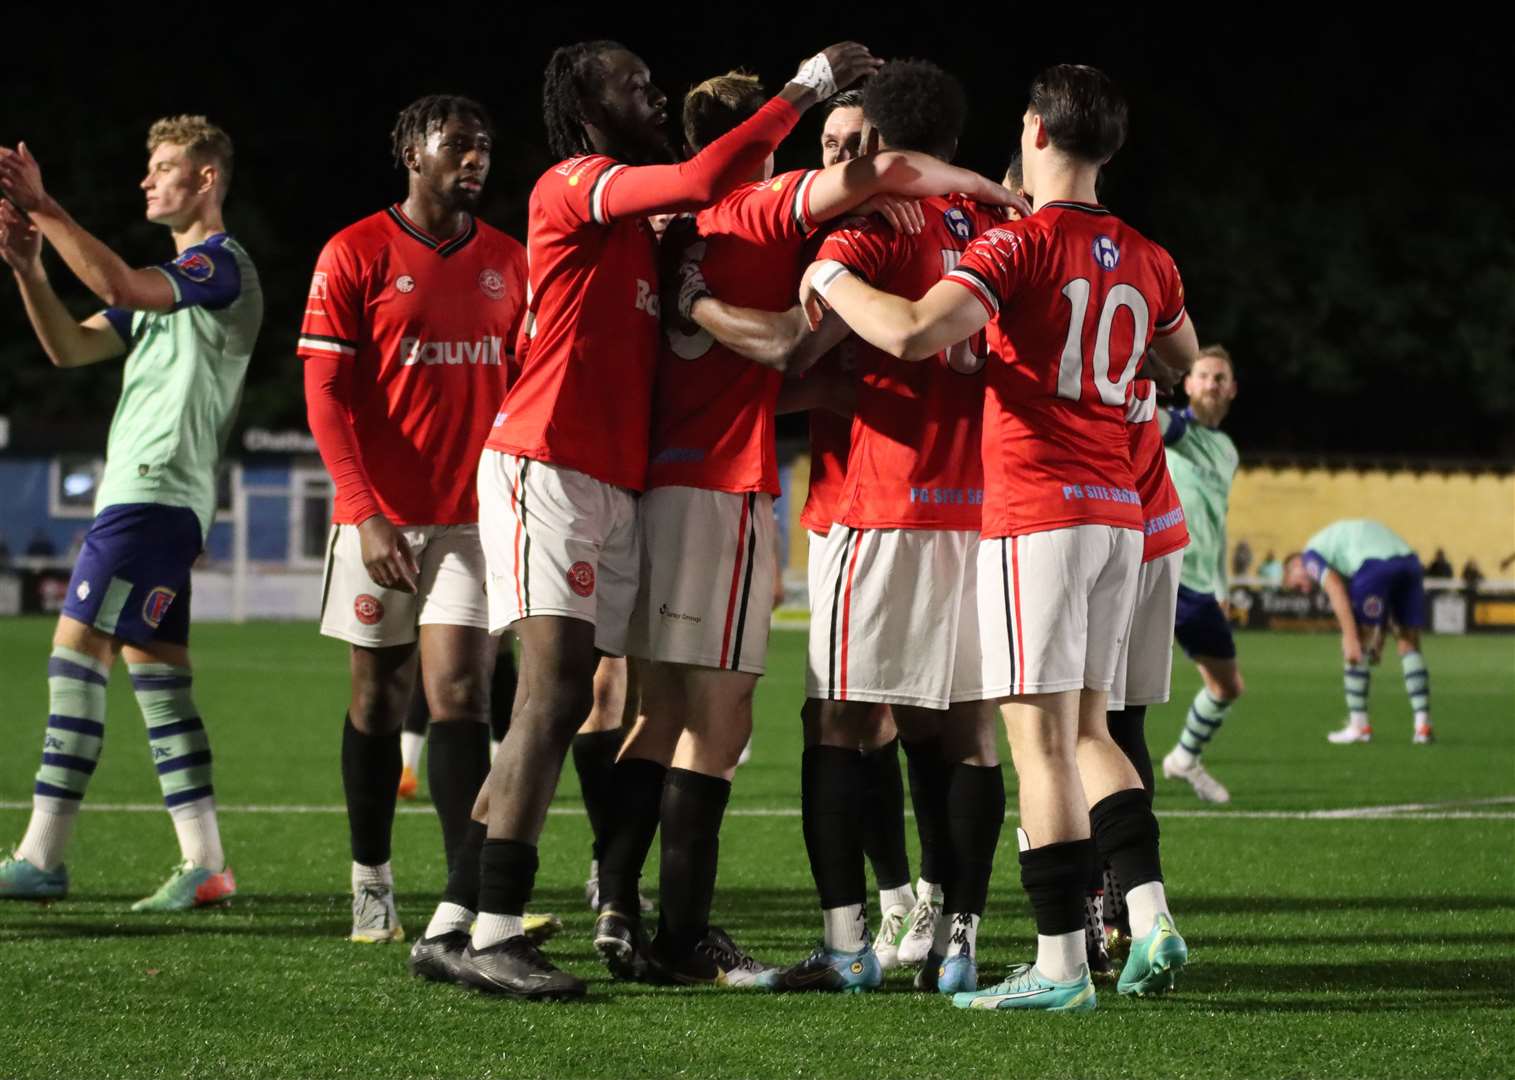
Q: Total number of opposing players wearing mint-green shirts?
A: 3